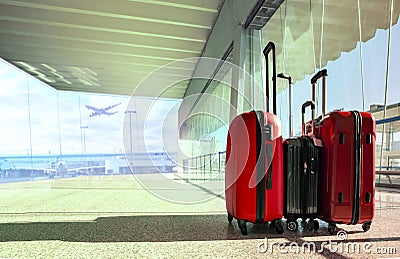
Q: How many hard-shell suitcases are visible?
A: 3